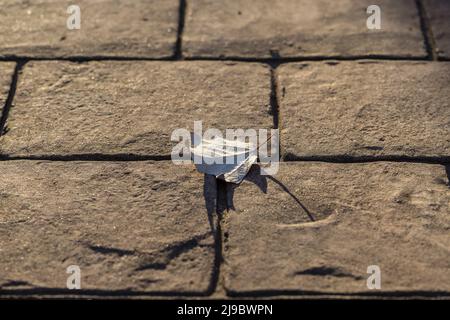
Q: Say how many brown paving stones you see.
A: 8